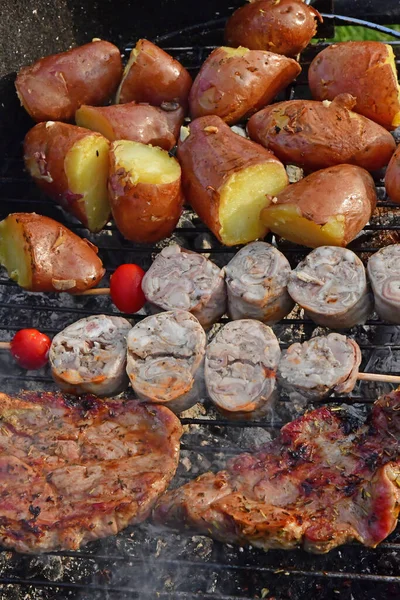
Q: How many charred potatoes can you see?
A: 13